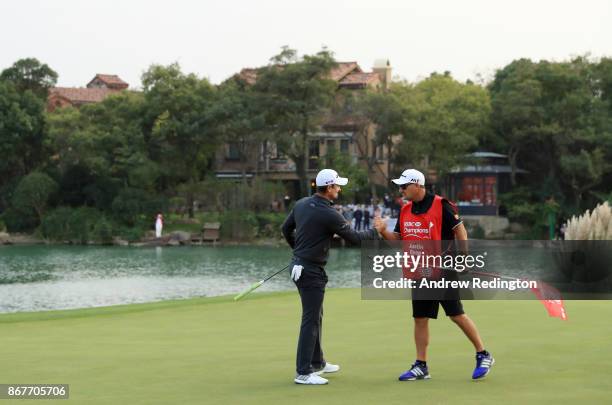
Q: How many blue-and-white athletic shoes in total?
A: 2